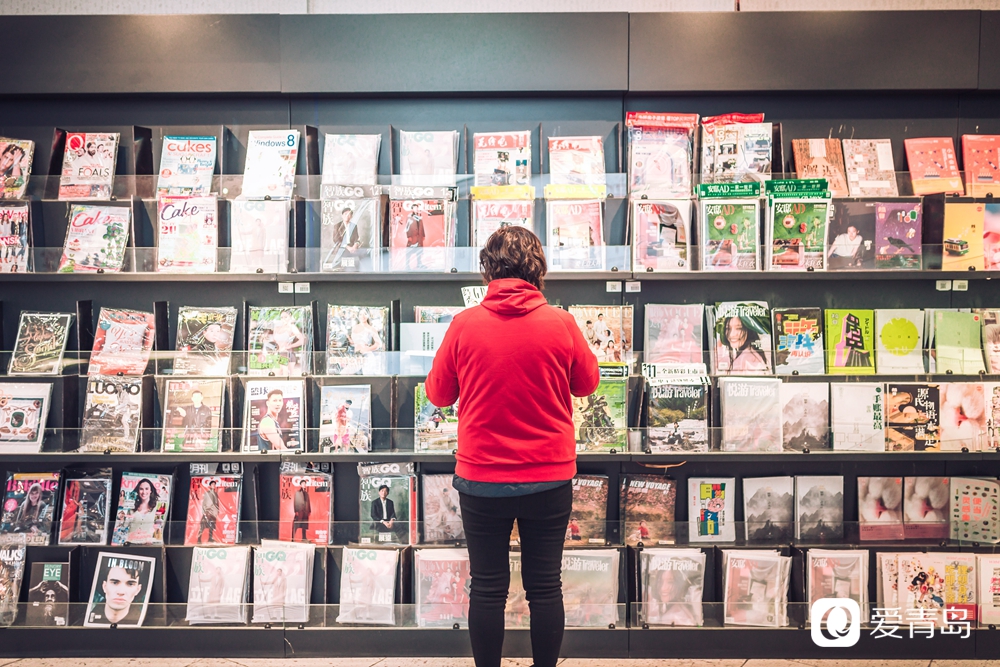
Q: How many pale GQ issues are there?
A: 6